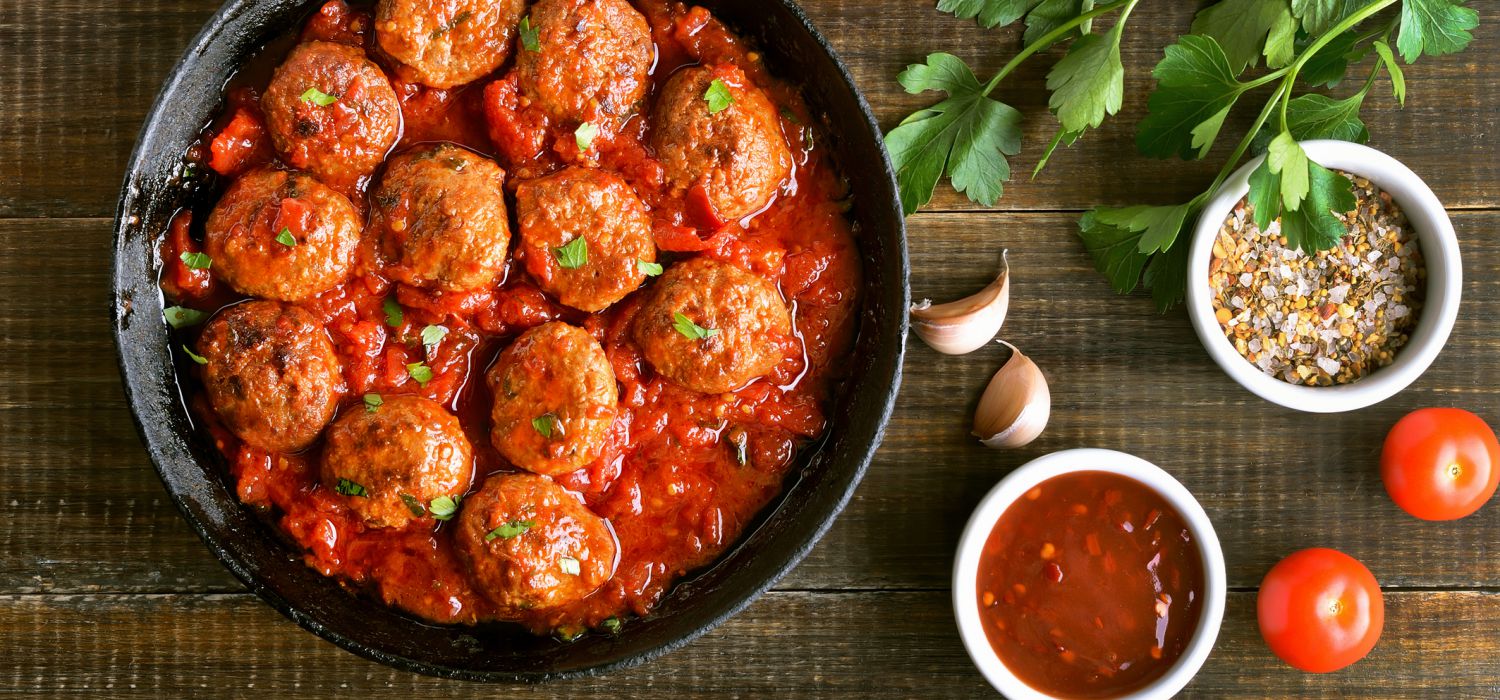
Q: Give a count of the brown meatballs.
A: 12